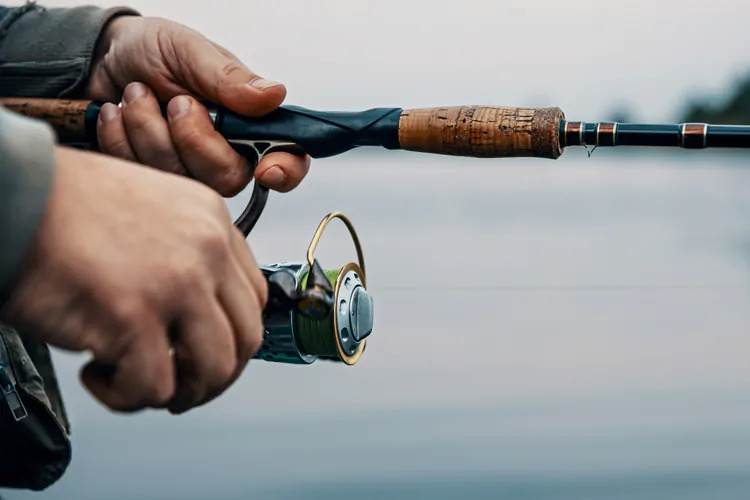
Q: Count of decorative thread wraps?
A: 3